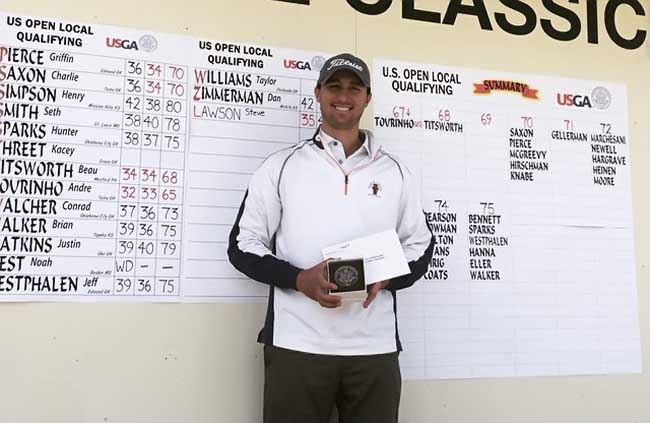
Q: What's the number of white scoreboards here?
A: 3